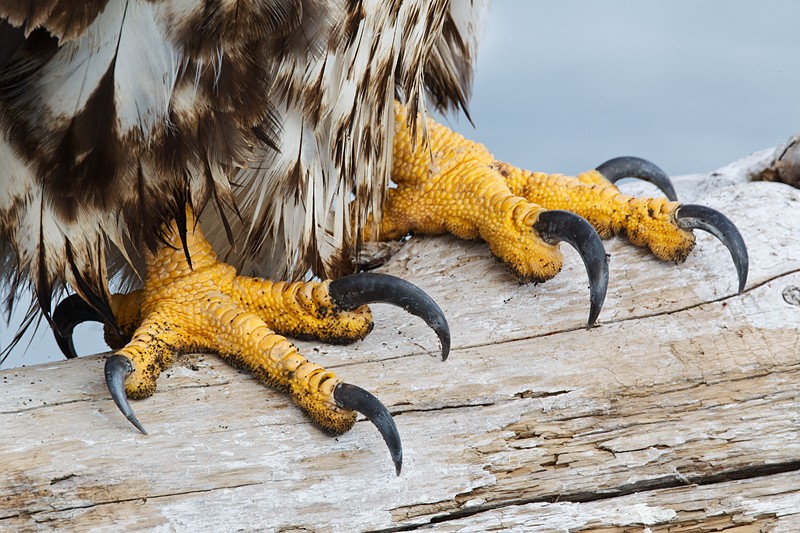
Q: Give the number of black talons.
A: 7